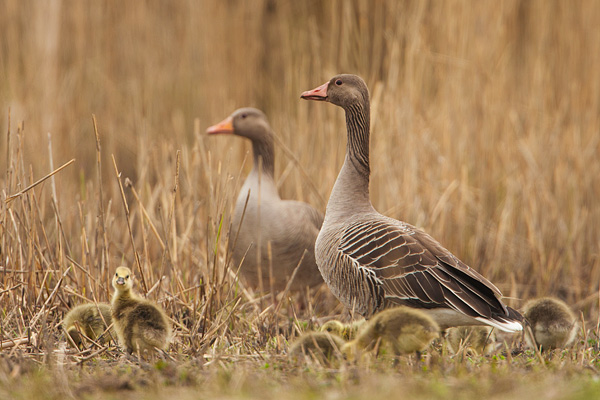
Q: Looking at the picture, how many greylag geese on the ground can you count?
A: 9